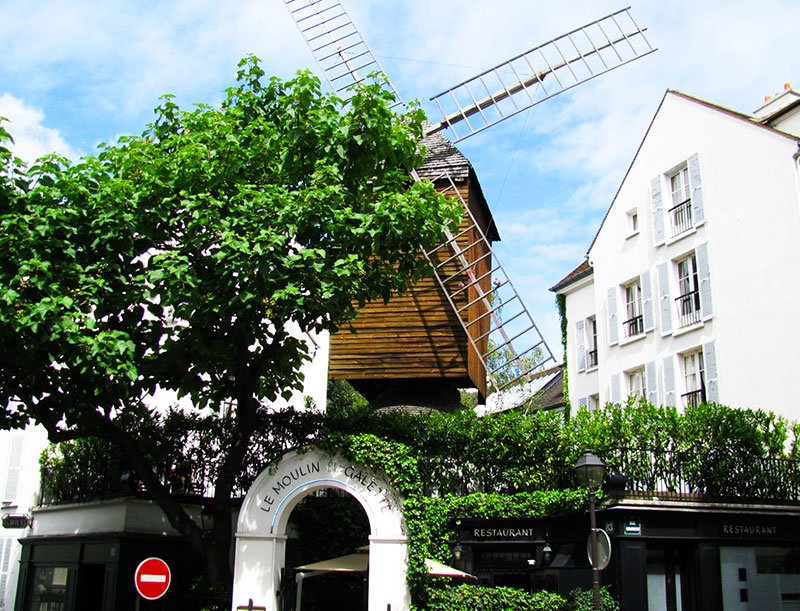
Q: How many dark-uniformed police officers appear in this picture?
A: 0